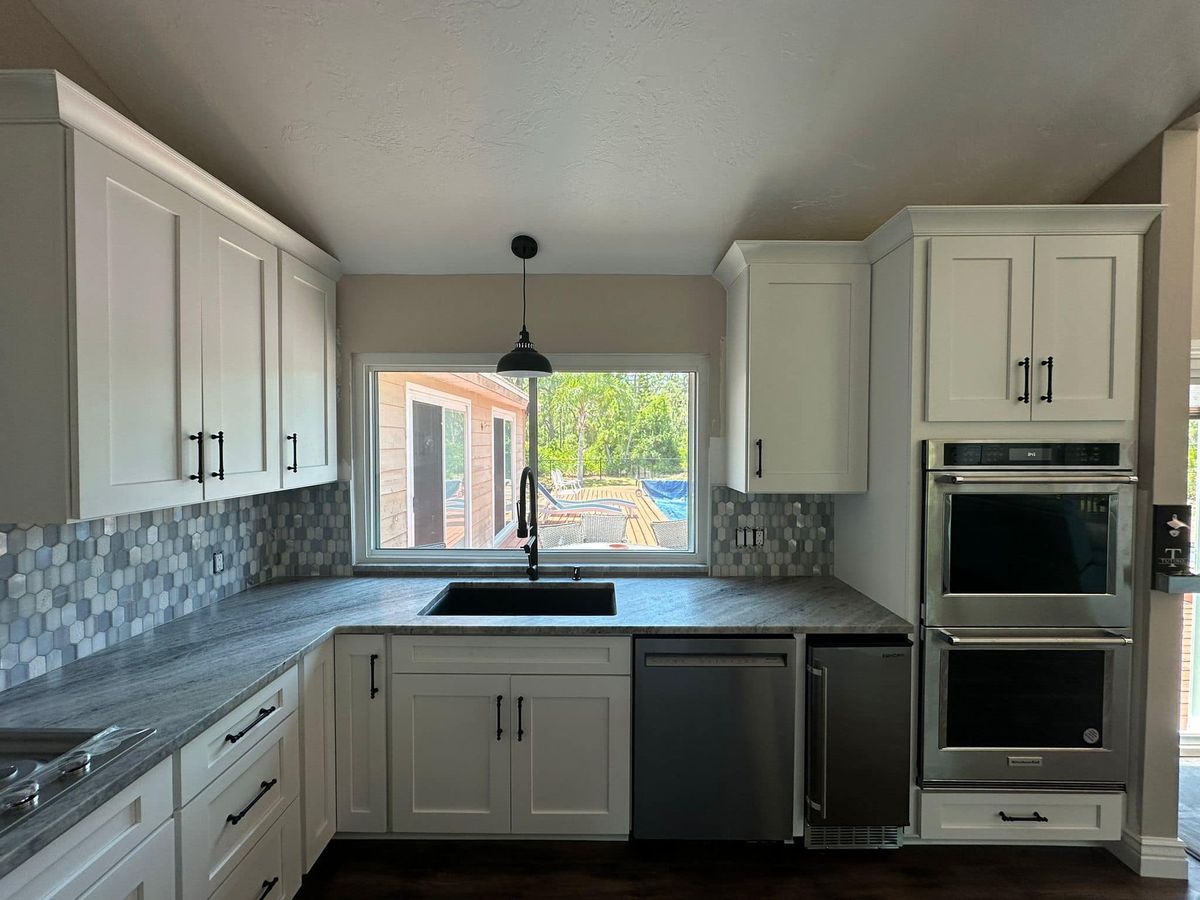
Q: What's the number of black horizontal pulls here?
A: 4